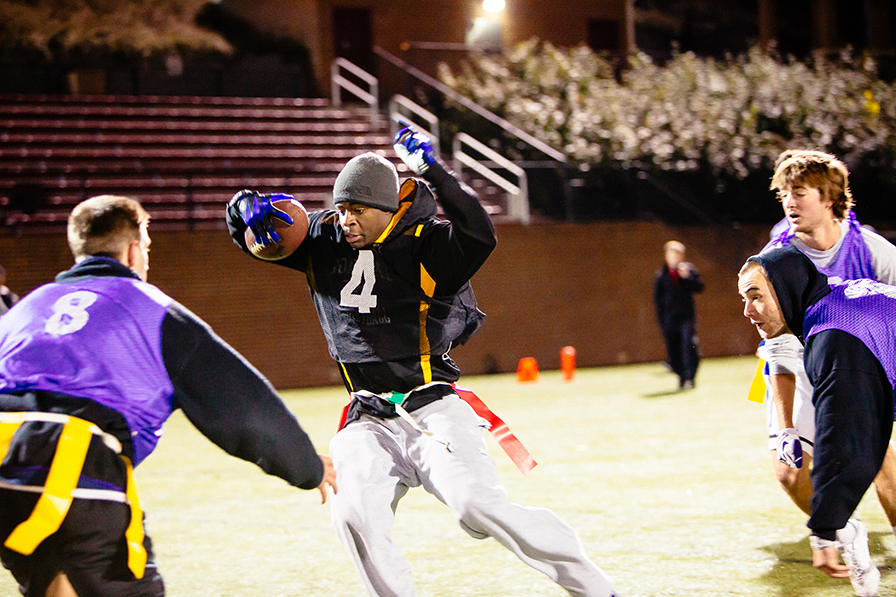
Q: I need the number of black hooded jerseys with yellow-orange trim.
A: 1